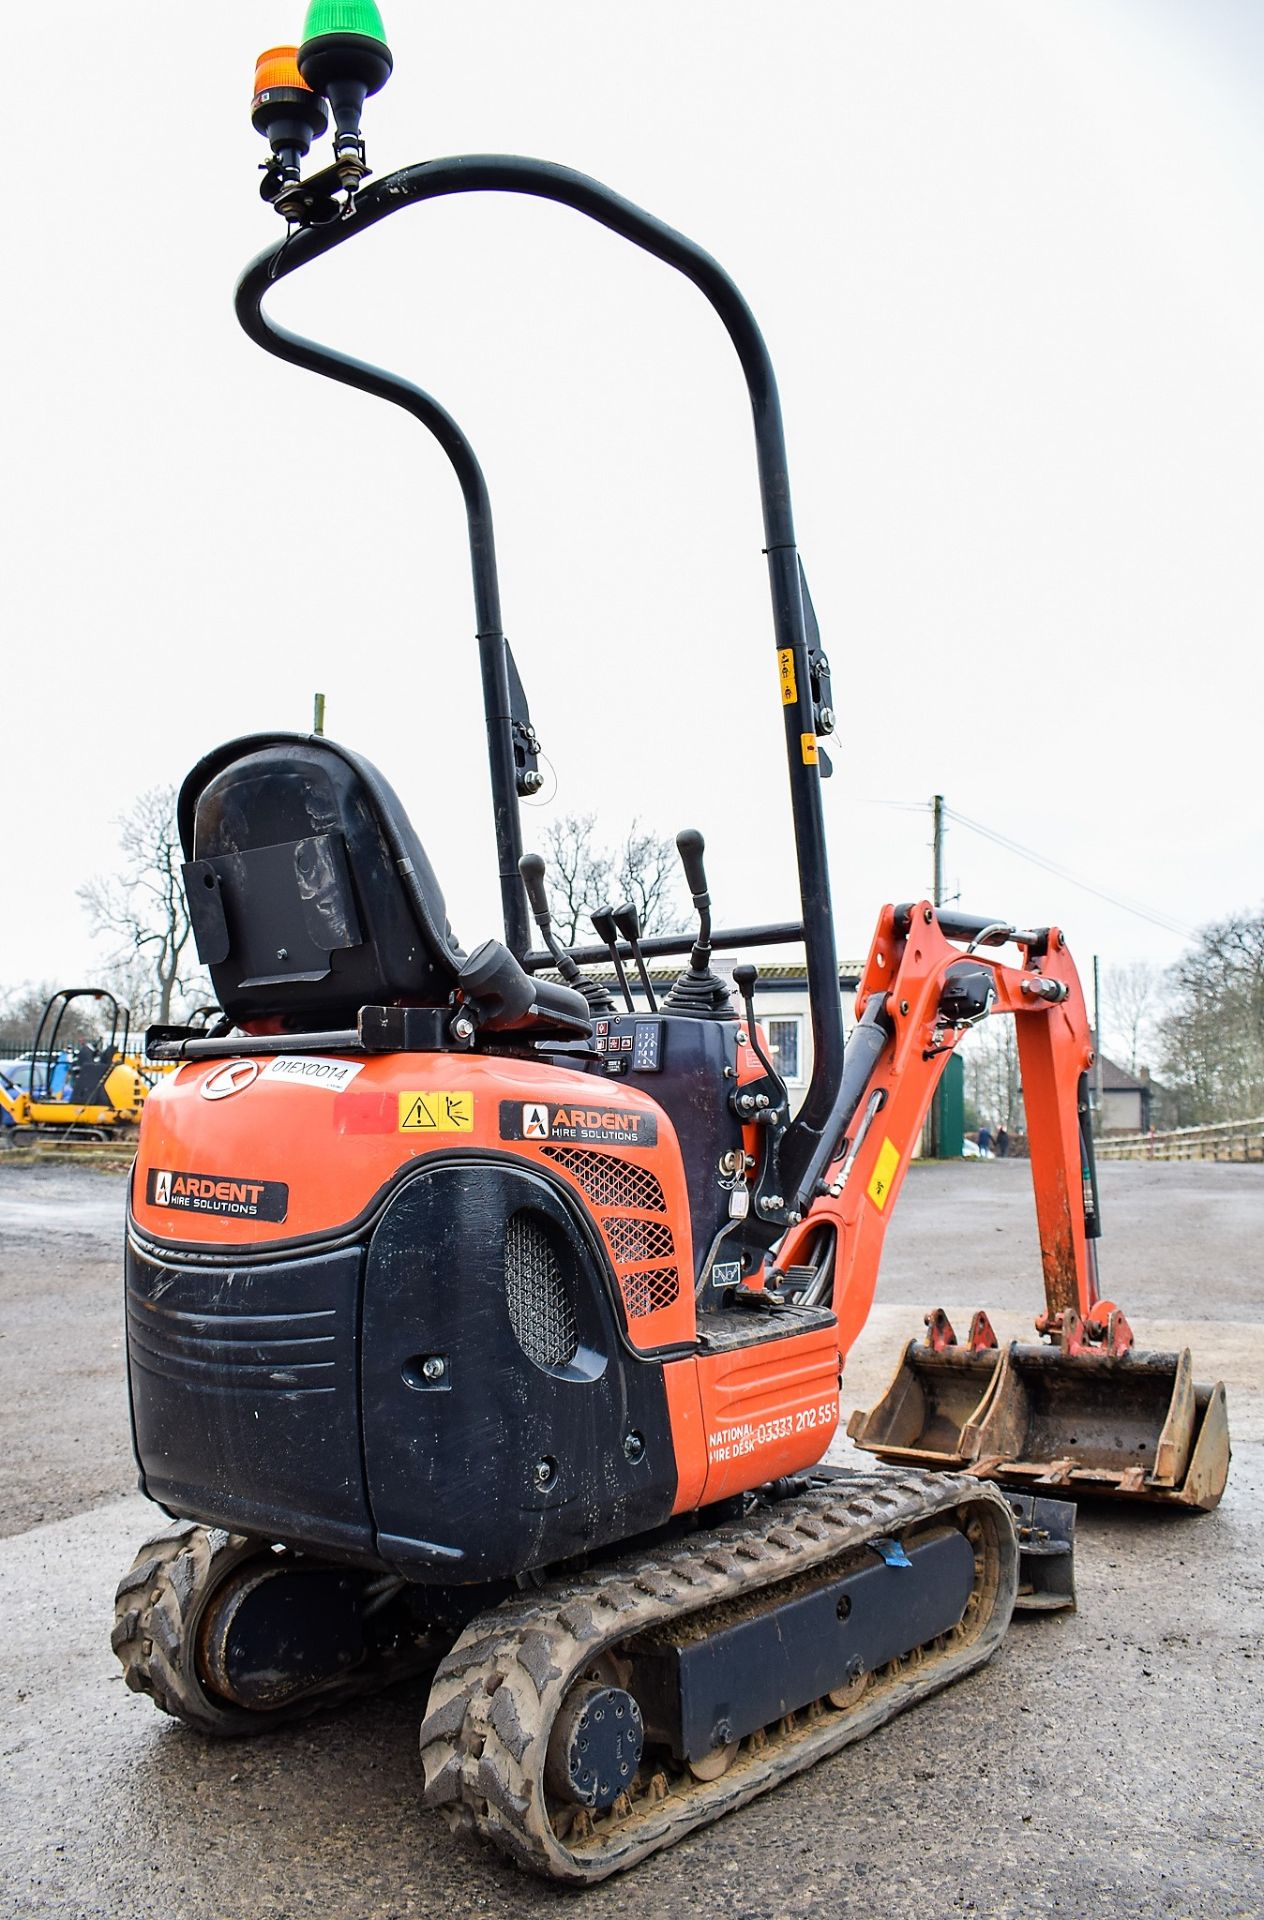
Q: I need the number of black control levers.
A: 5